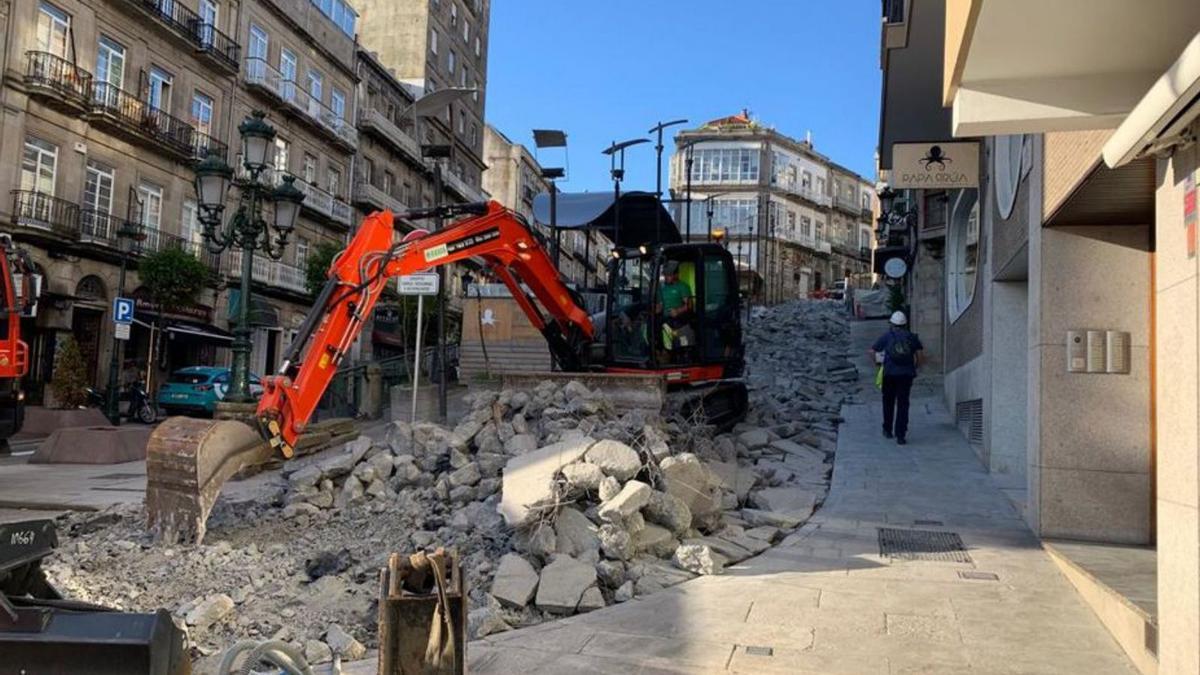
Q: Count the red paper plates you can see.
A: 0